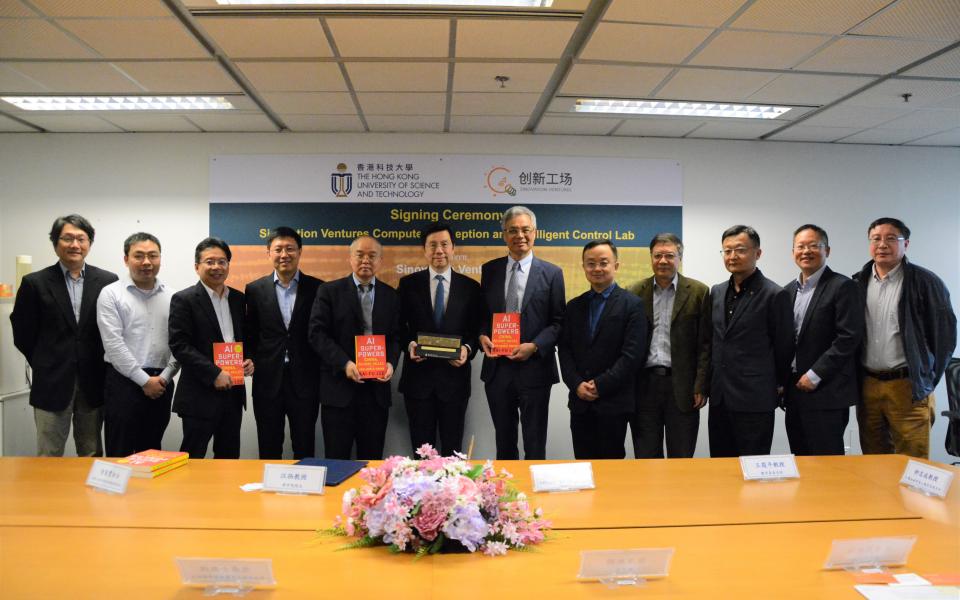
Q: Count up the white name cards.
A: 8